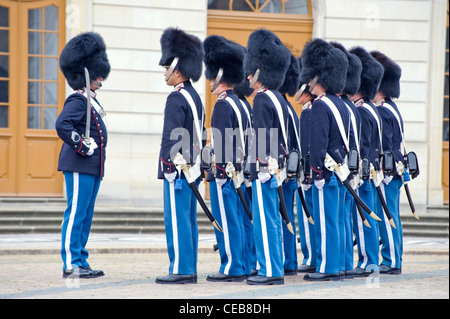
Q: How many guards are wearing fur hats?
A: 11